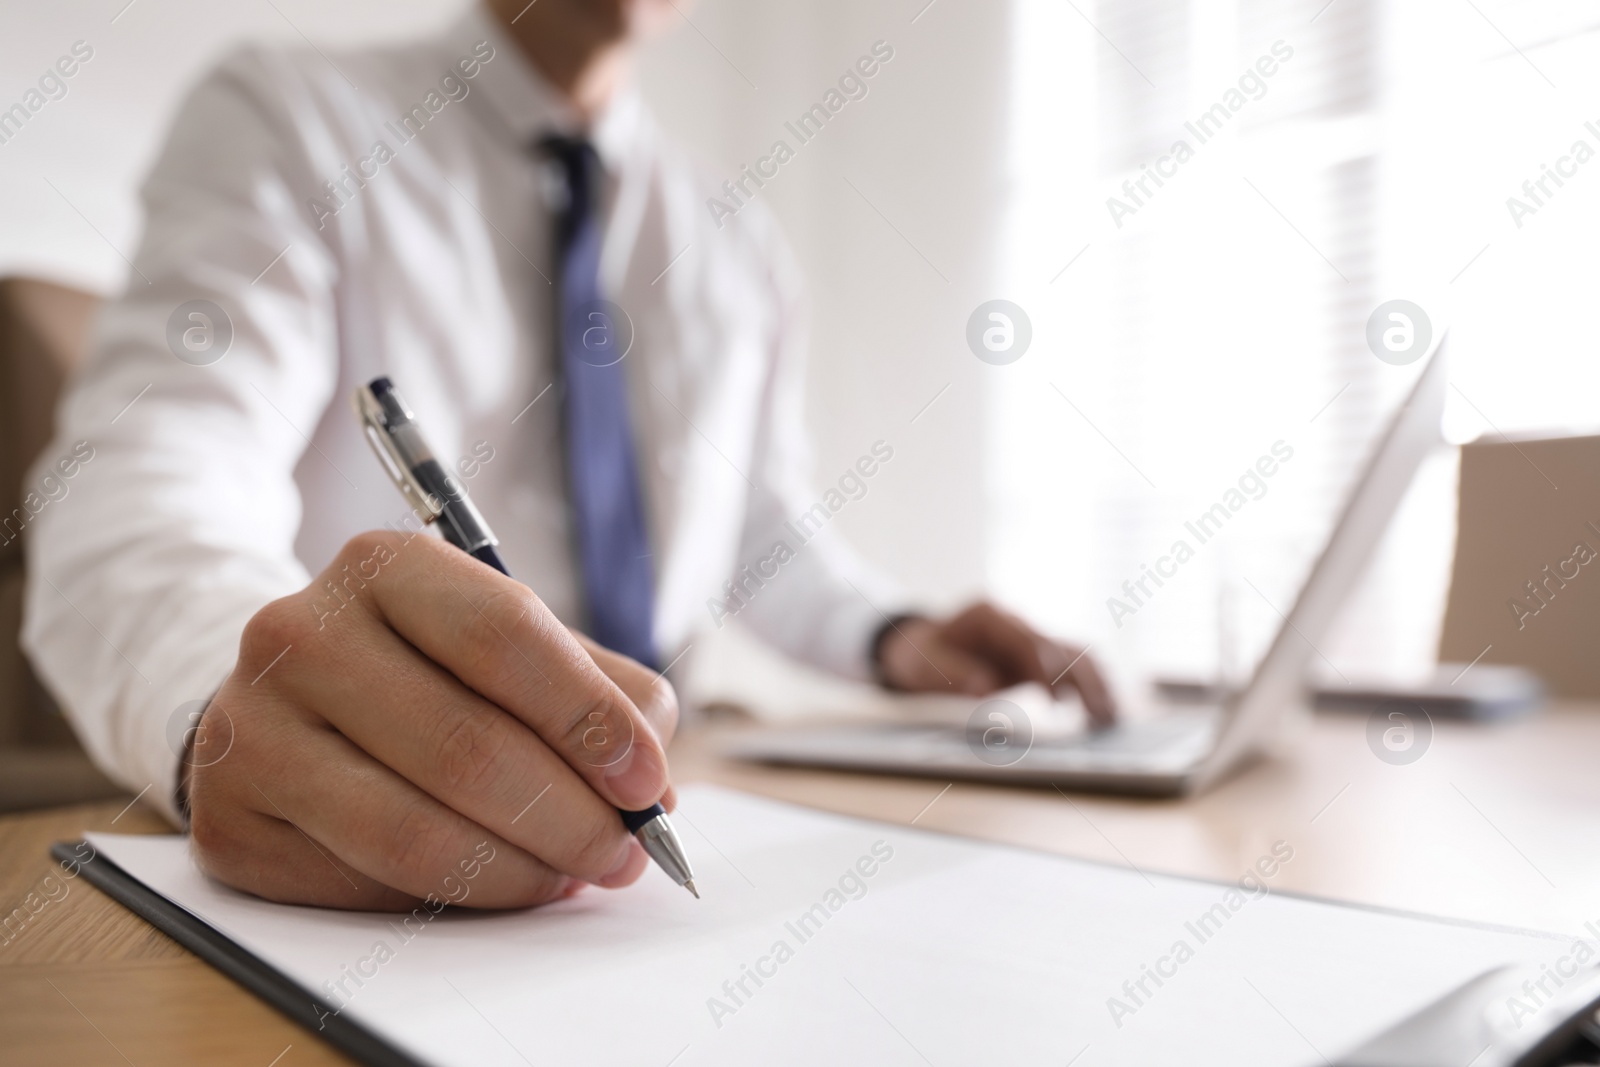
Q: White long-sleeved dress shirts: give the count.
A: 1